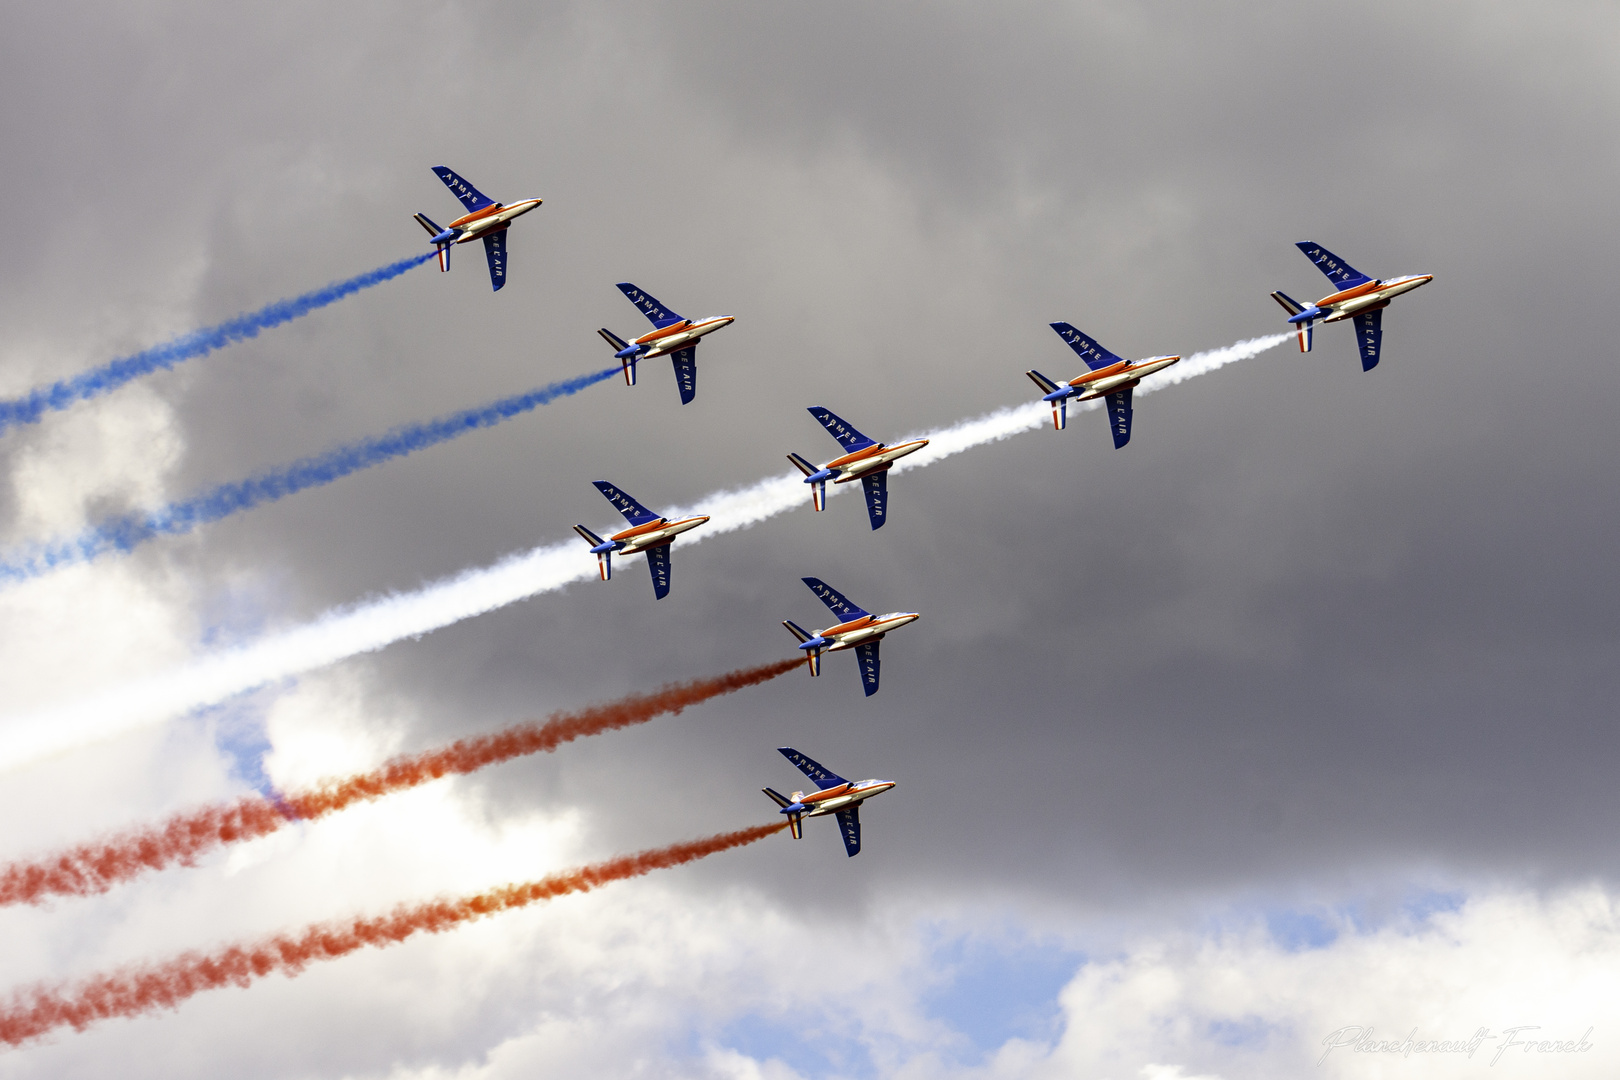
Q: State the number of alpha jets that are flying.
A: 8